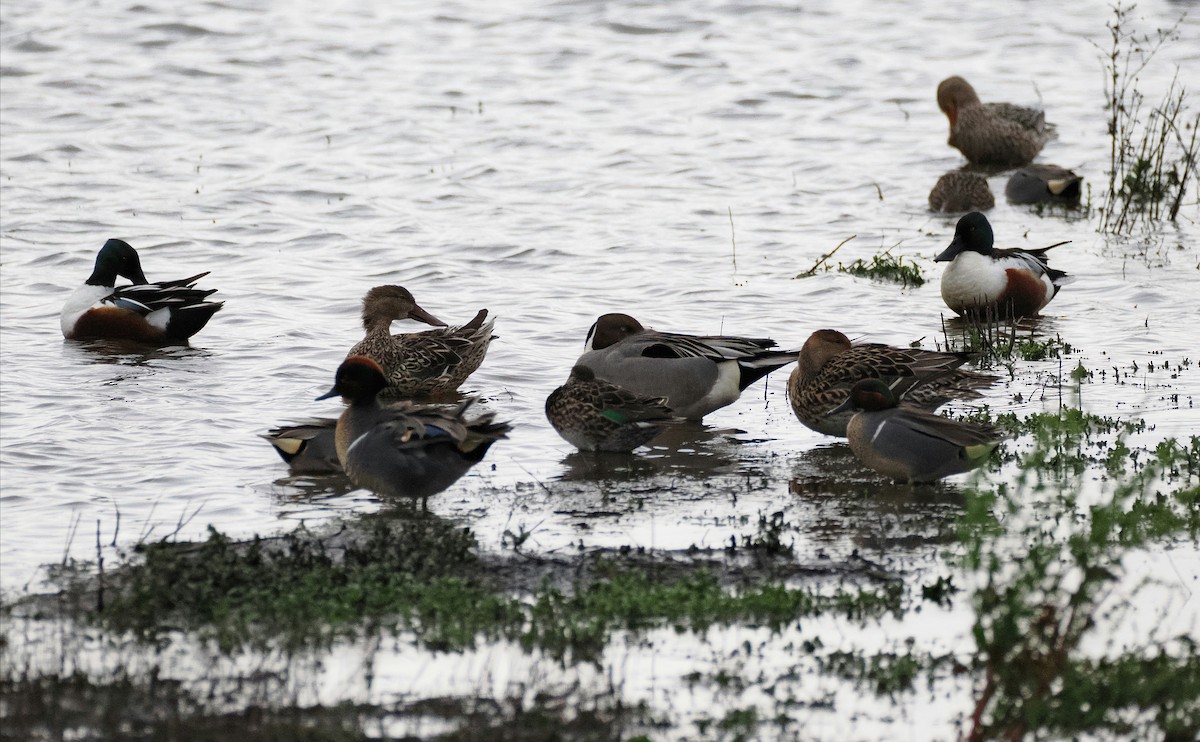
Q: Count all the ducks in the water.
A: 12